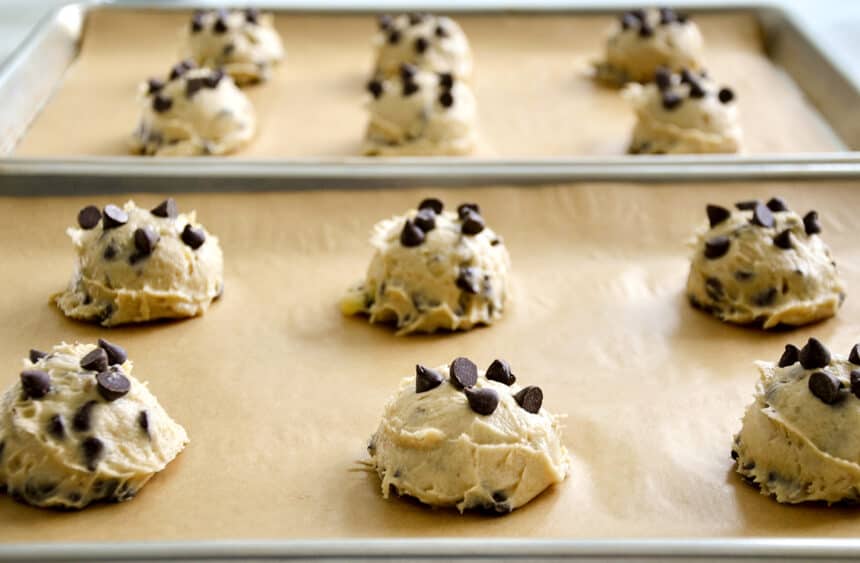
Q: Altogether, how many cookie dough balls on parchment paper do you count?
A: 12